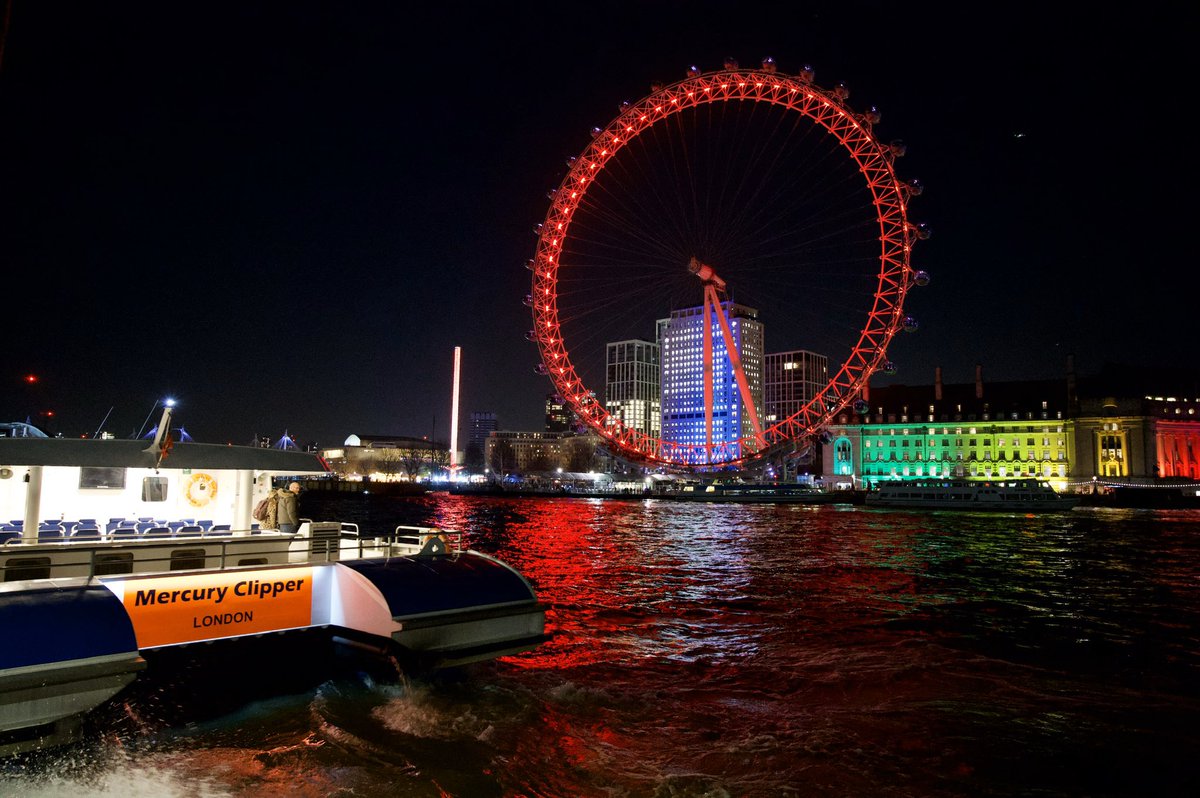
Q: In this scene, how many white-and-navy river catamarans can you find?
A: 1